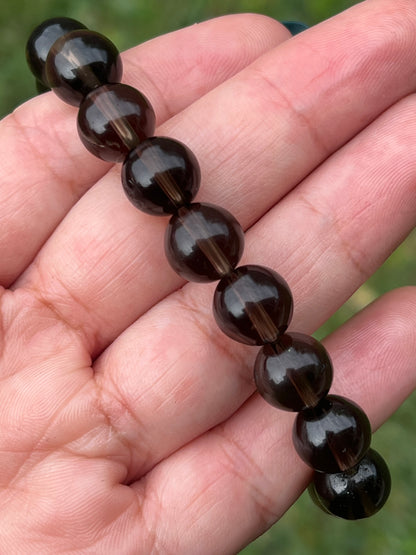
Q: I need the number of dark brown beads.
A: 9